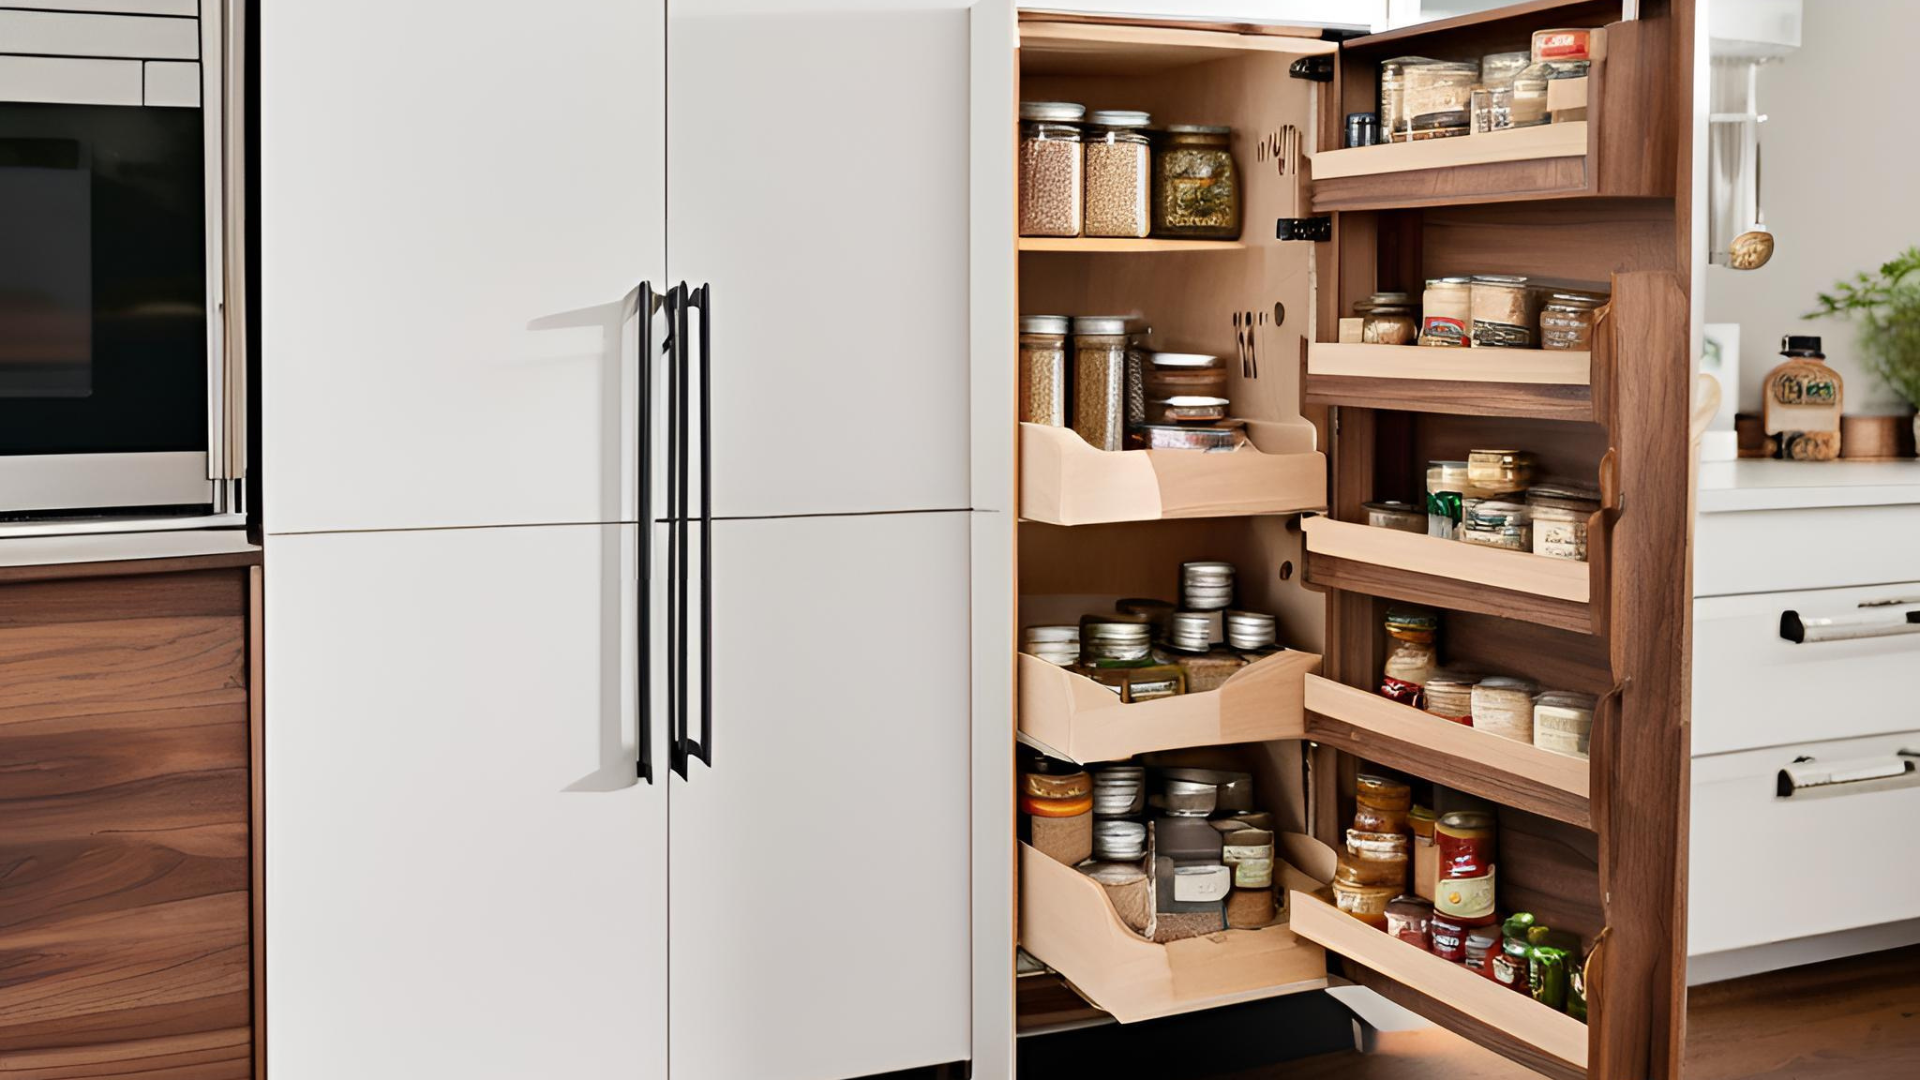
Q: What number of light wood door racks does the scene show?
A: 5